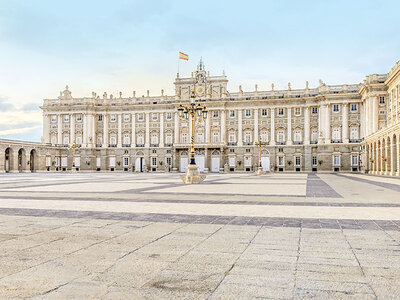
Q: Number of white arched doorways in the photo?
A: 5